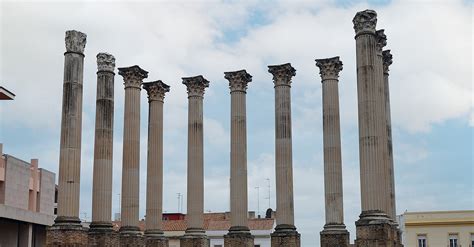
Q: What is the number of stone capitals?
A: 11